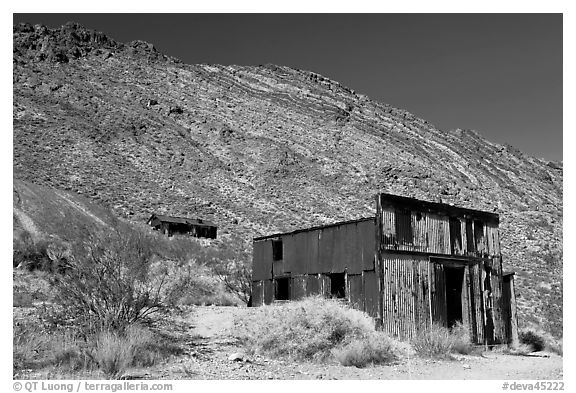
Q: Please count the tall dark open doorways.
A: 1